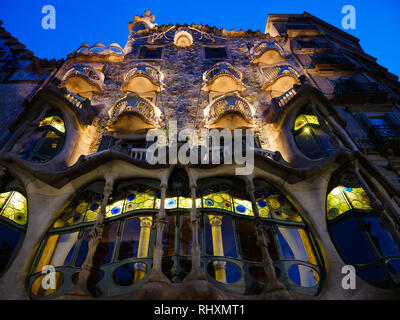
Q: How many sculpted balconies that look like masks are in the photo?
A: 7